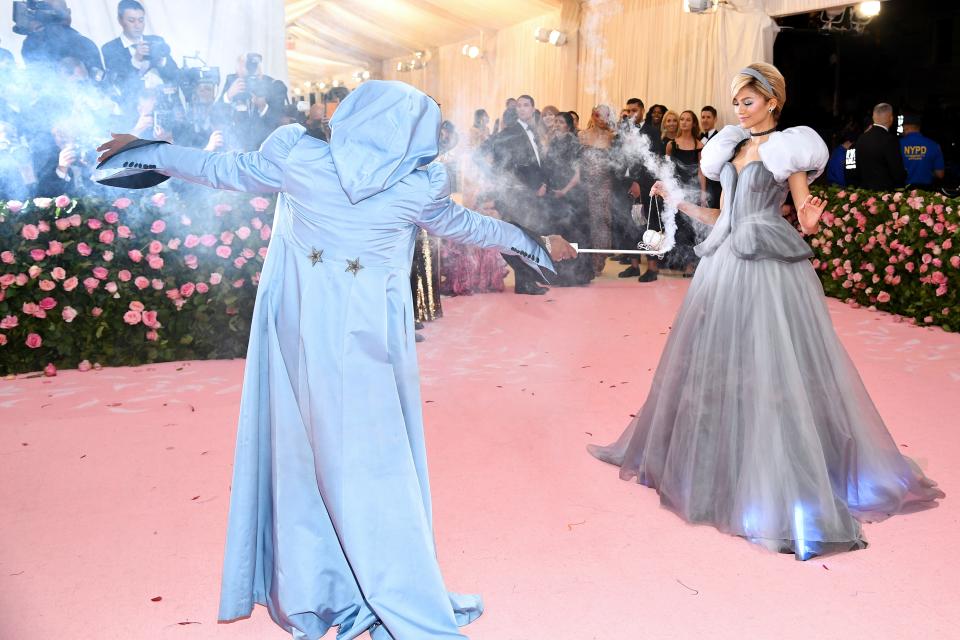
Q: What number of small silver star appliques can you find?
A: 2